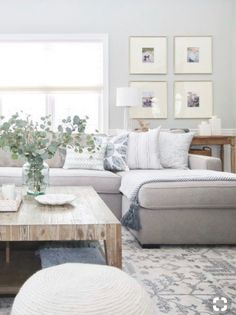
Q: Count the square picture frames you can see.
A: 4